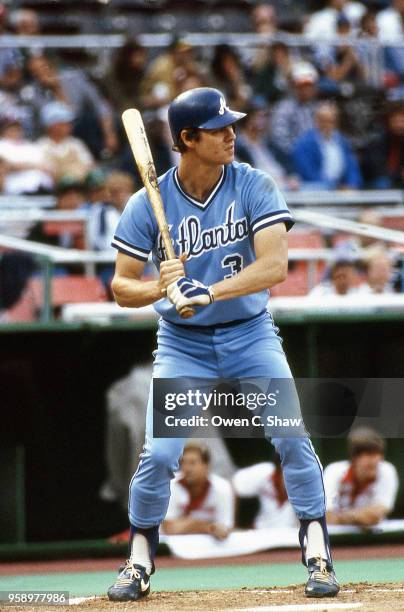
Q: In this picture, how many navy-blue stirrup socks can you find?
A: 2